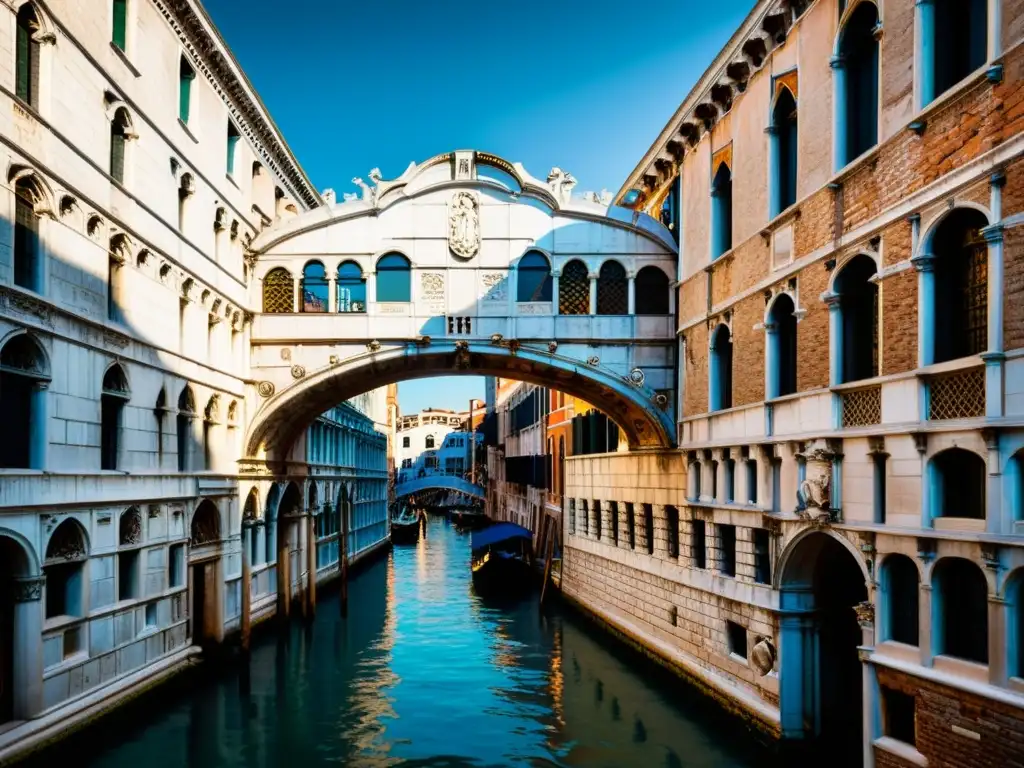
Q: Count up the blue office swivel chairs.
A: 0